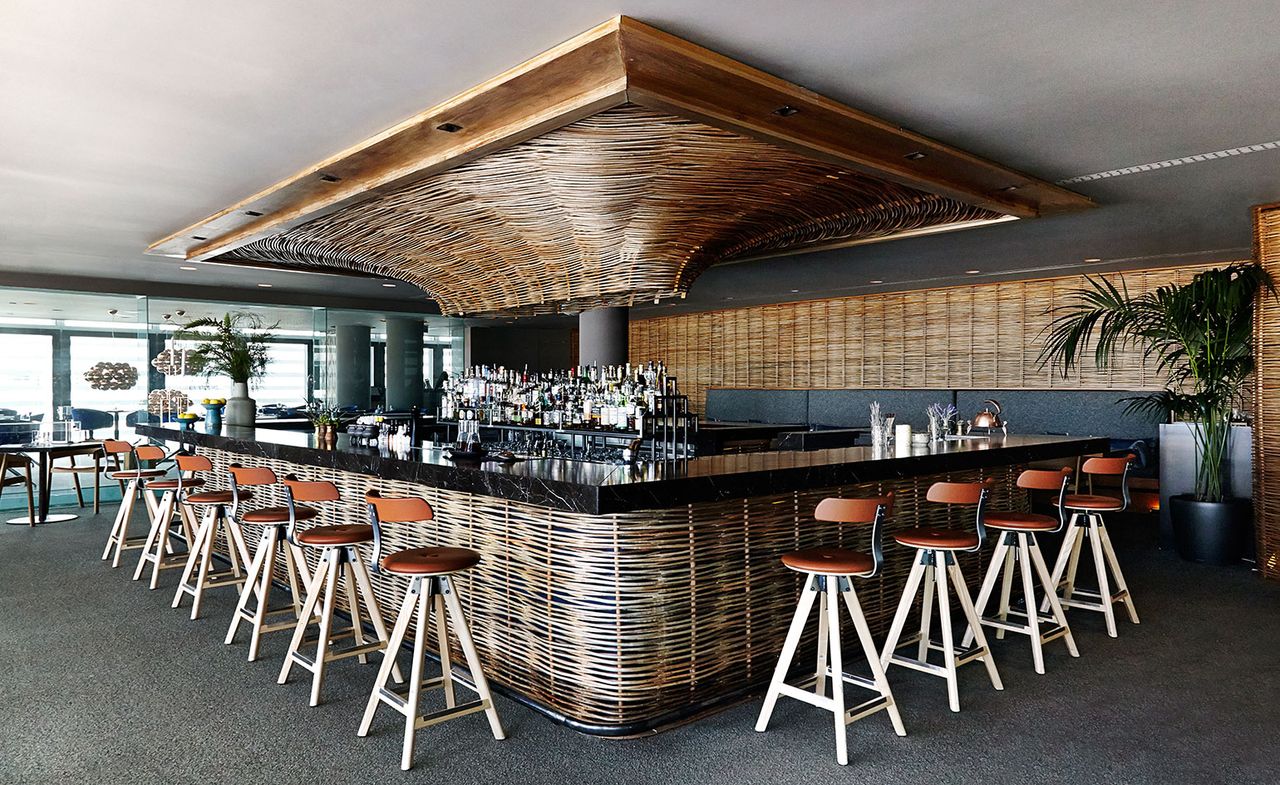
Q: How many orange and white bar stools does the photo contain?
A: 10